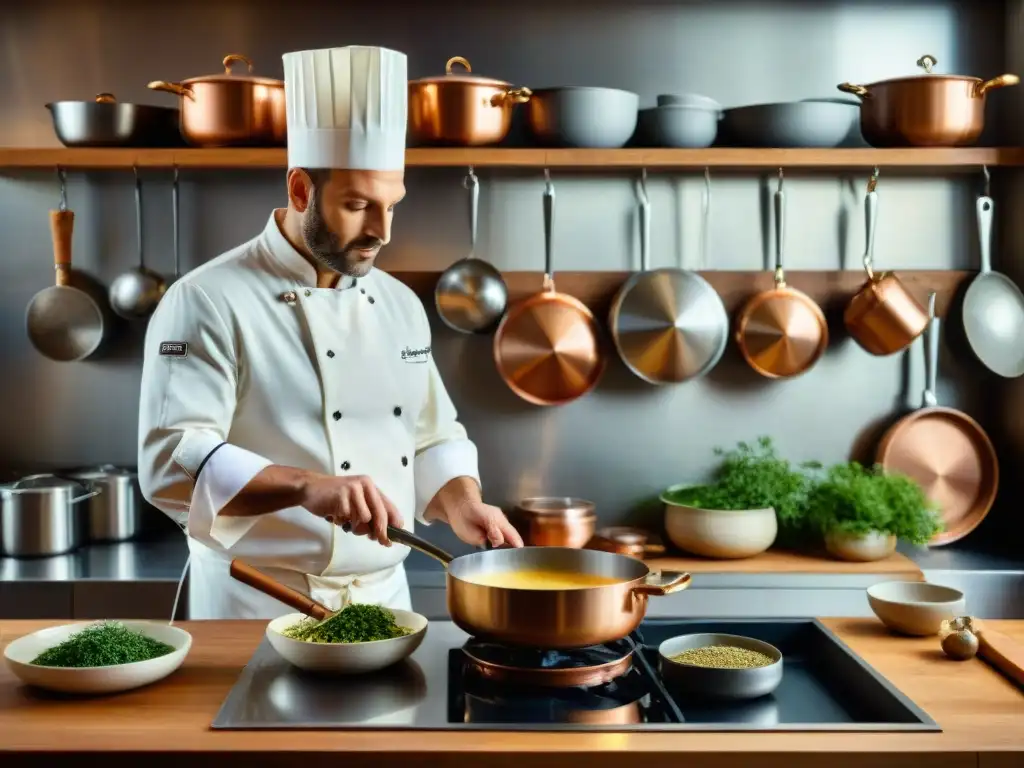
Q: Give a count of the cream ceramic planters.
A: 2